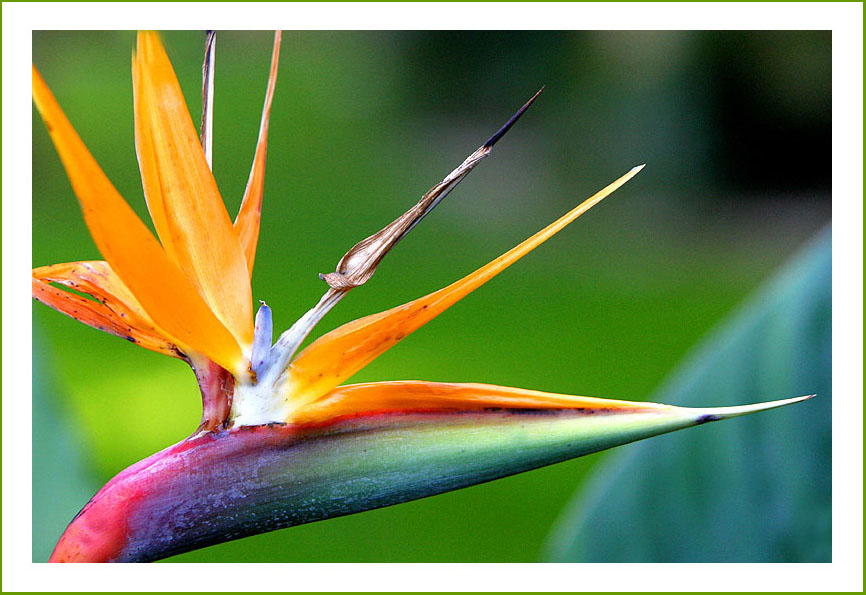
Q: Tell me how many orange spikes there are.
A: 6